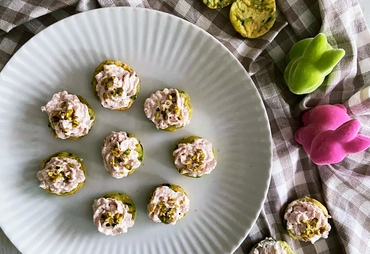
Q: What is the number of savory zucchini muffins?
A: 12